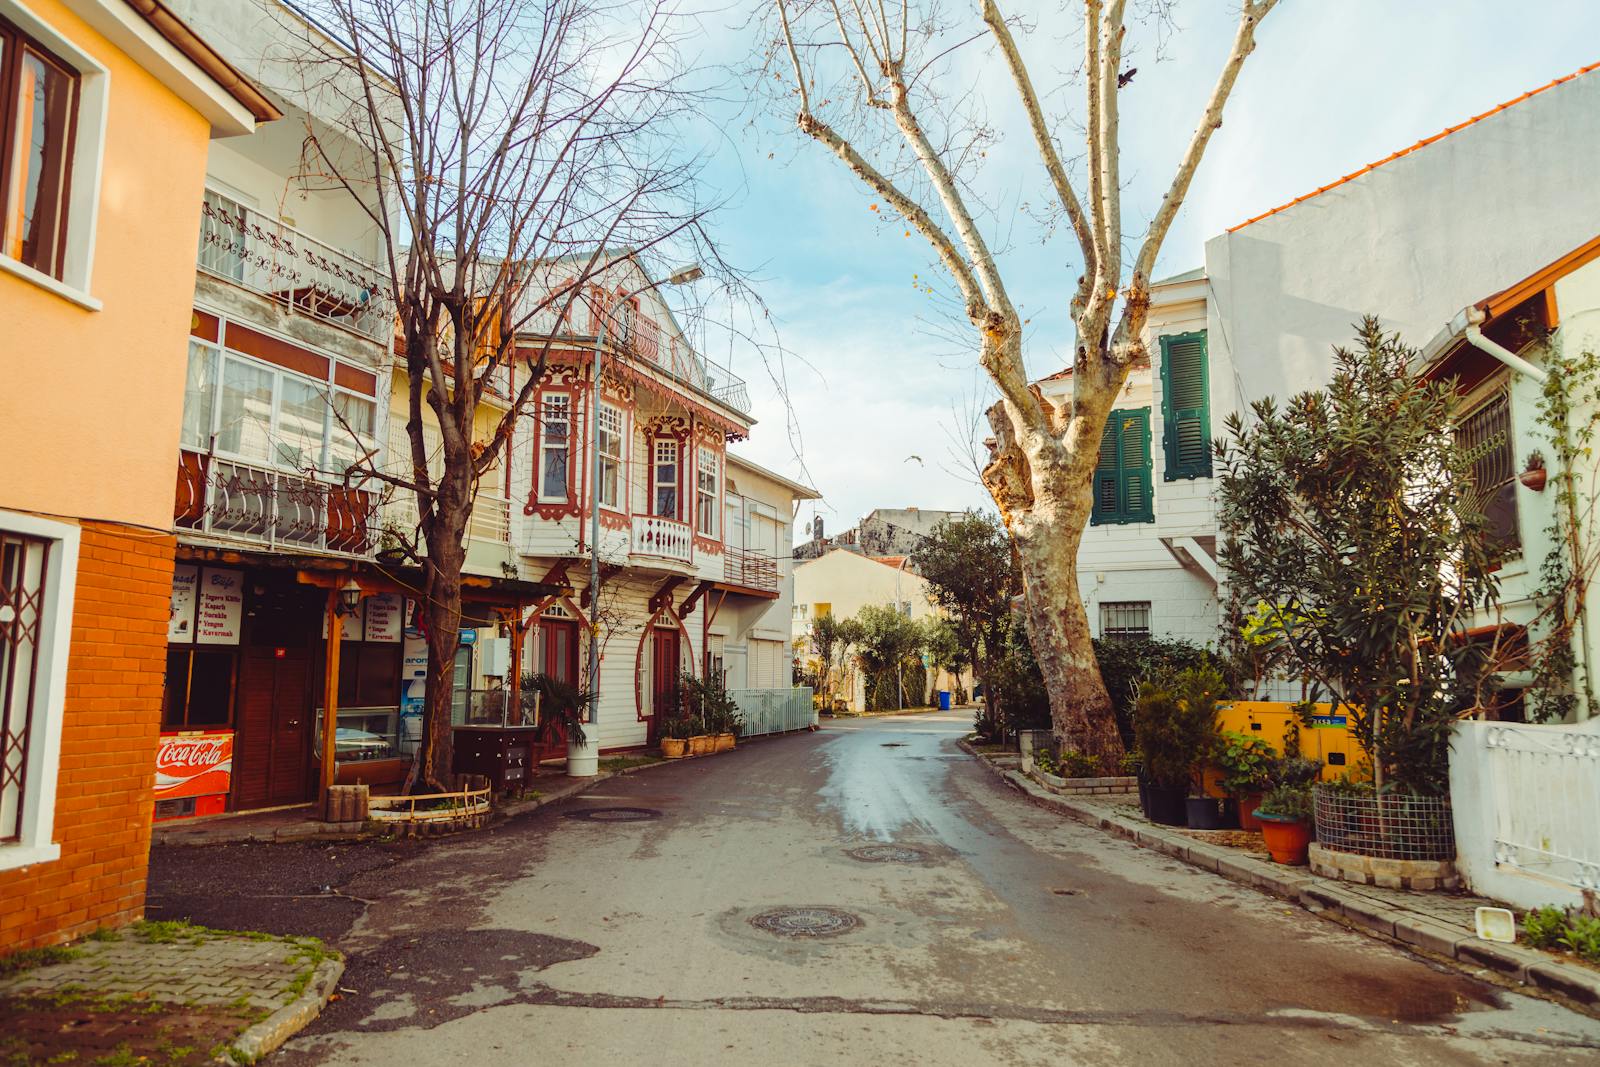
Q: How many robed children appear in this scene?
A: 0